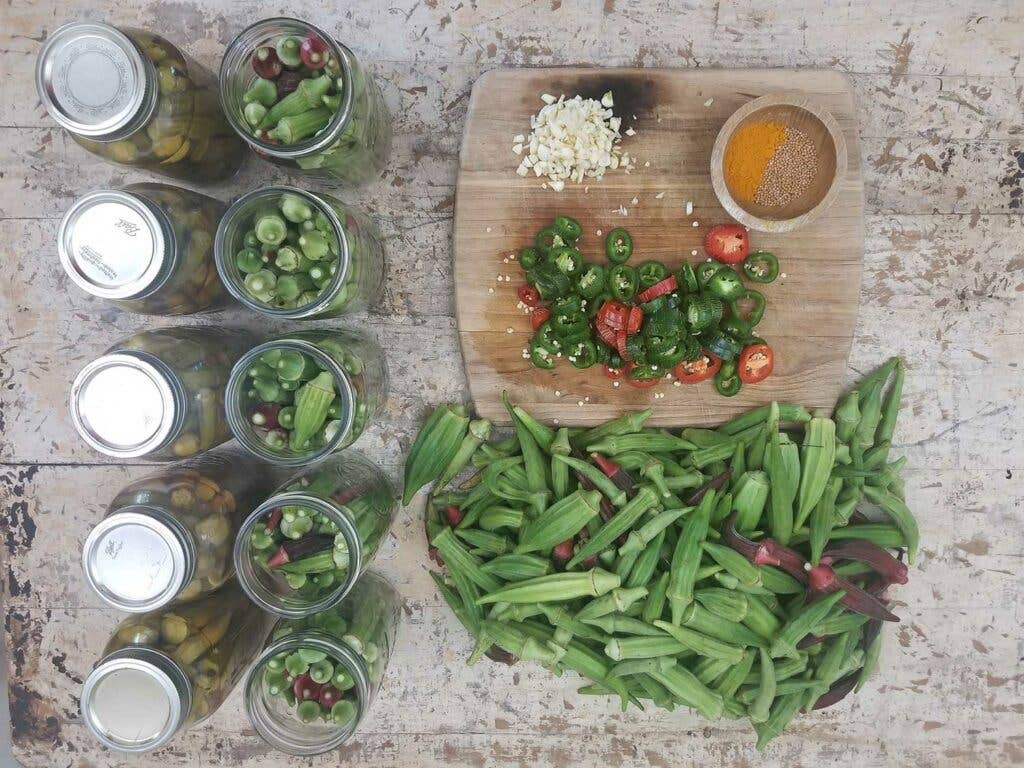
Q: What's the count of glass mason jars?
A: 10